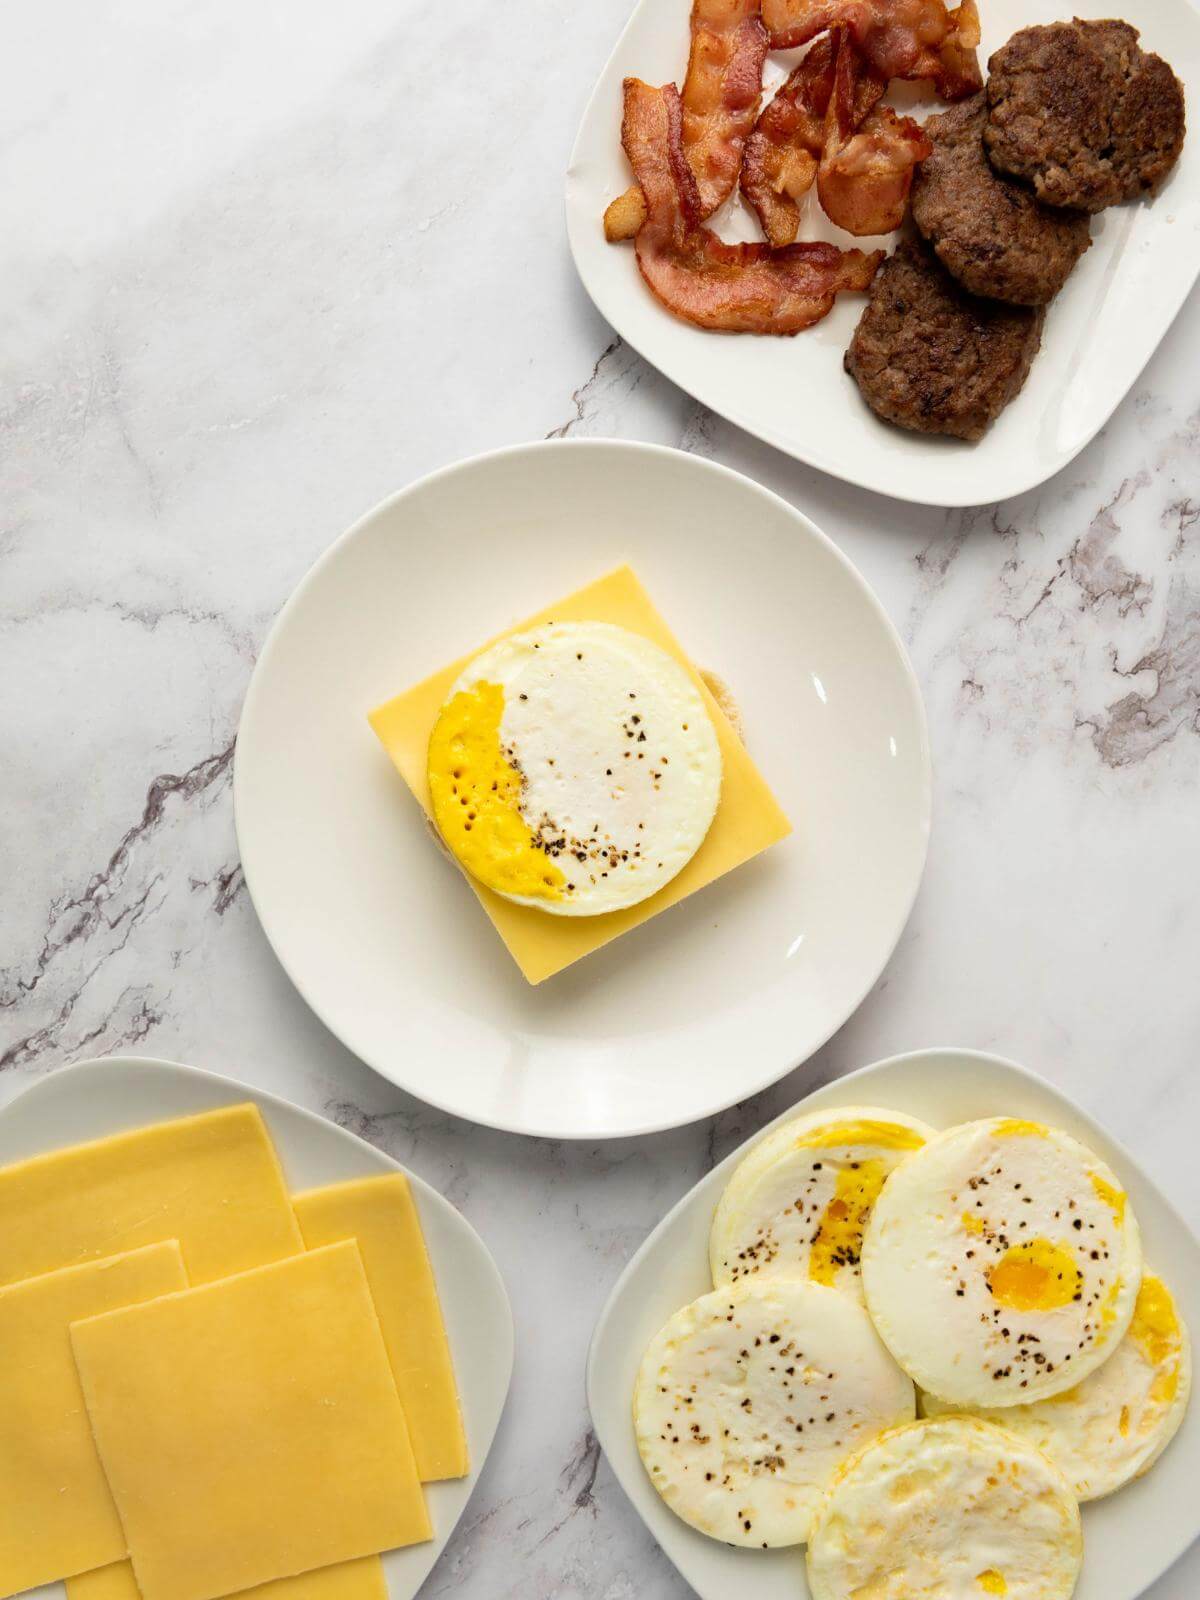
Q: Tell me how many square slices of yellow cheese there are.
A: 6